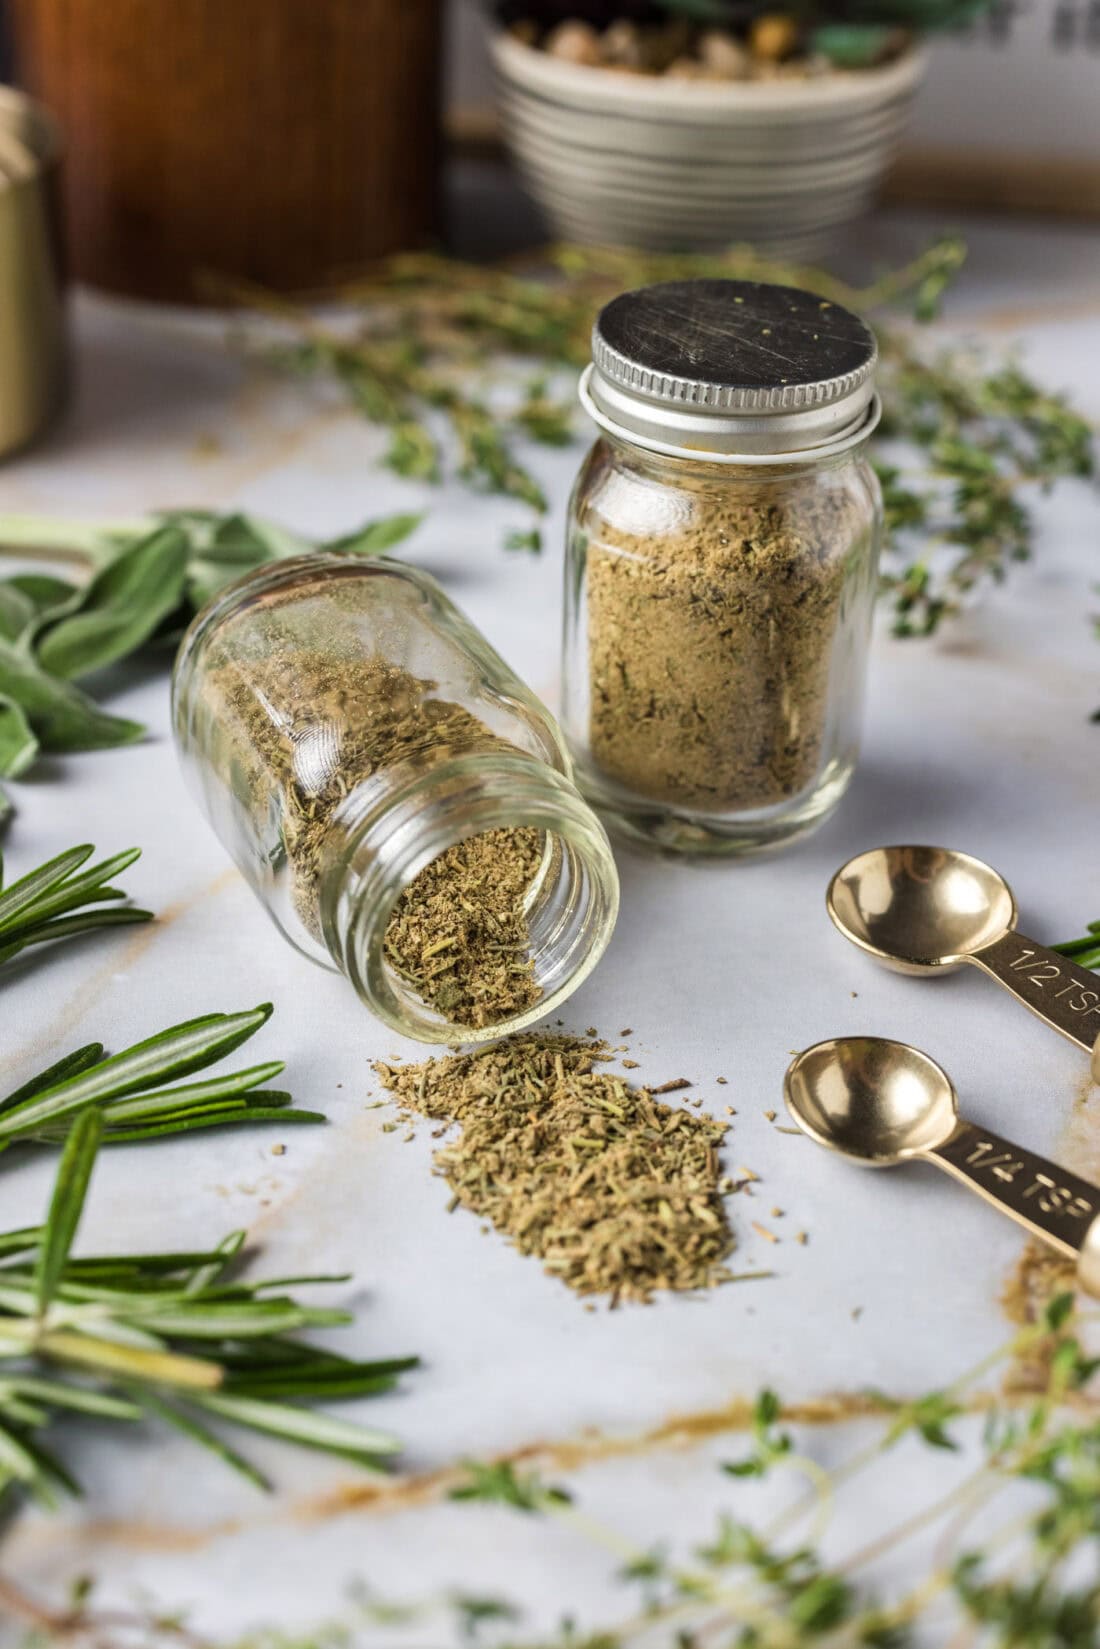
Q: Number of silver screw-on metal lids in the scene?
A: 1